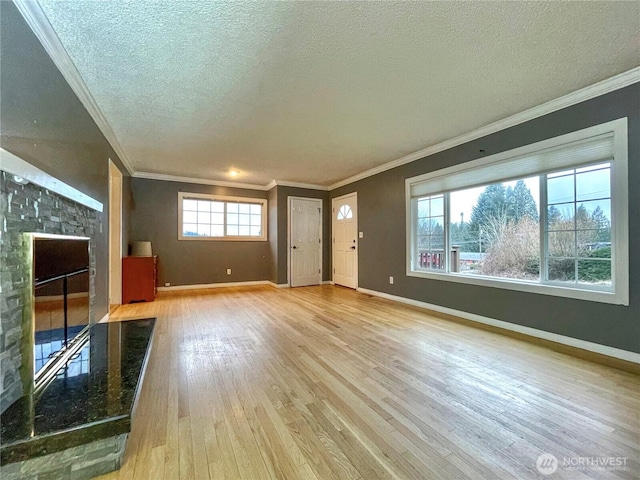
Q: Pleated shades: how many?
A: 1